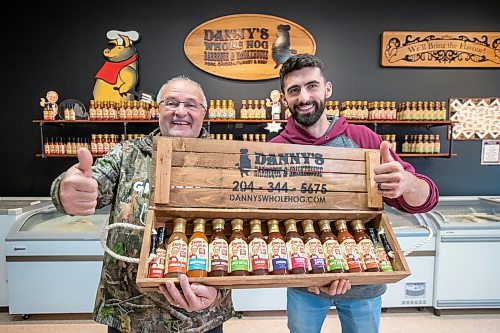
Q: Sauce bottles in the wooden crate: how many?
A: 13